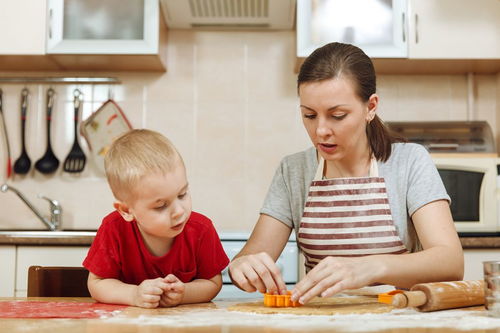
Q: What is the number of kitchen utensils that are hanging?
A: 4